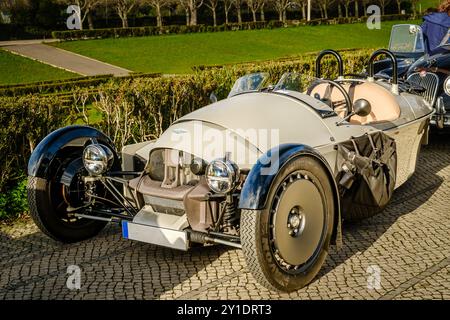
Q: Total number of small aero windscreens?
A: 2